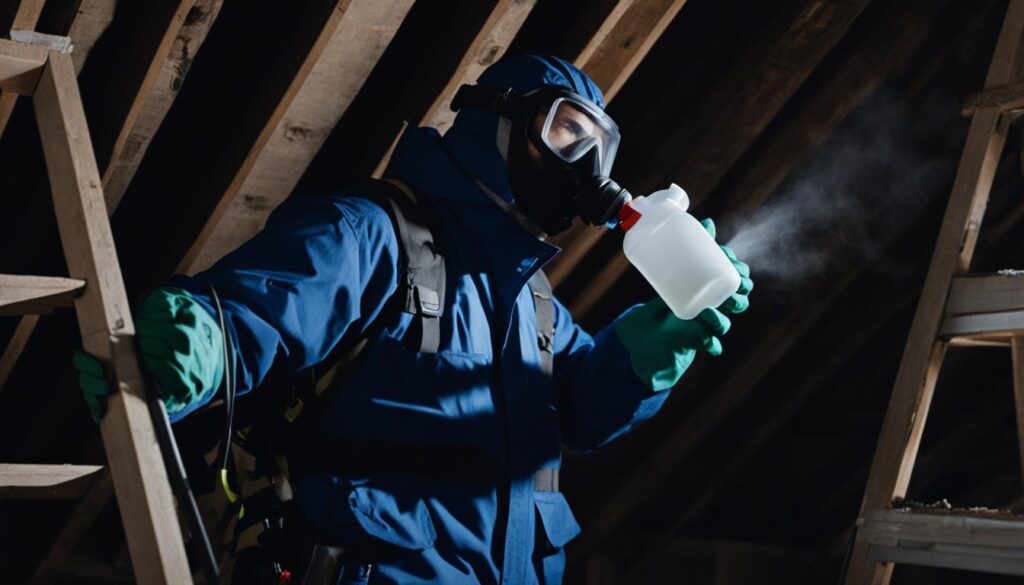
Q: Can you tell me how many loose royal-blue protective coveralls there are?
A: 1